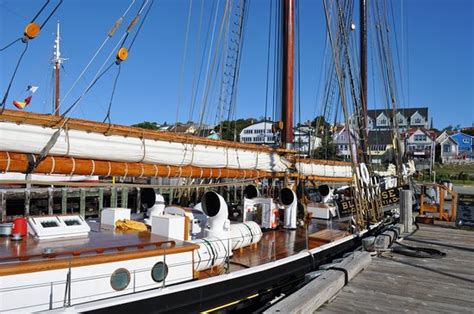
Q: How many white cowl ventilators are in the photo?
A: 5